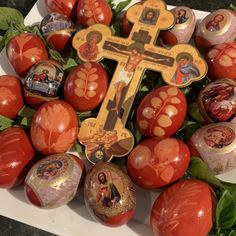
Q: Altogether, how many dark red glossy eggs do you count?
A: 11